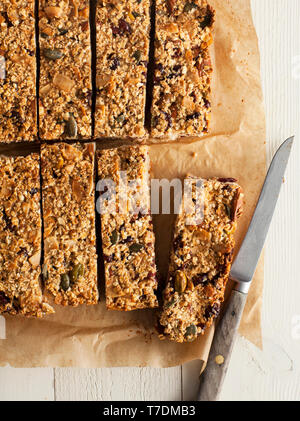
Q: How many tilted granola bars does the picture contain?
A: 1